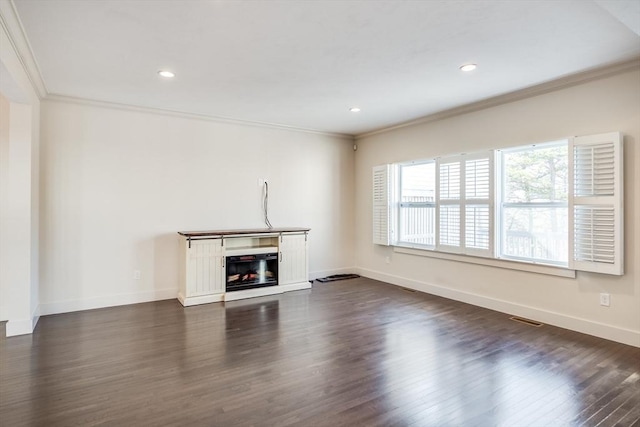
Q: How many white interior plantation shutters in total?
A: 4